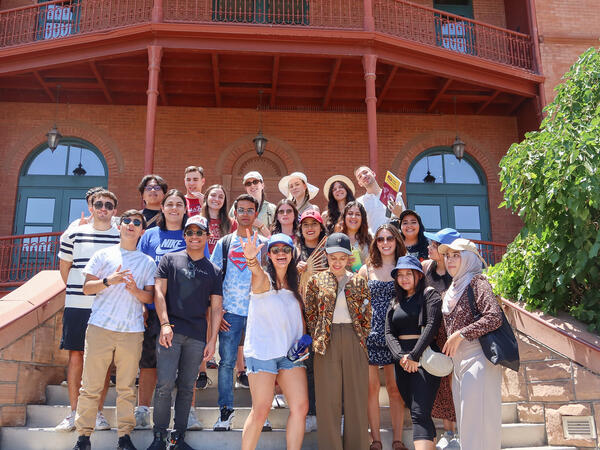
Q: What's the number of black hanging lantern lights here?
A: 3